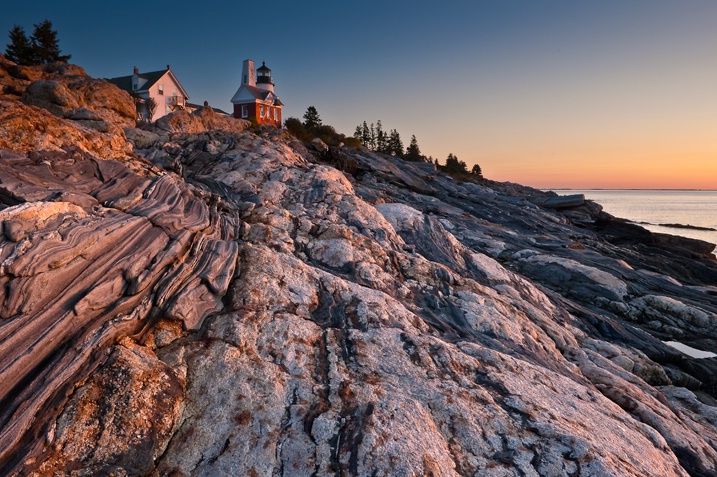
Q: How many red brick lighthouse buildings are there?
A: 1